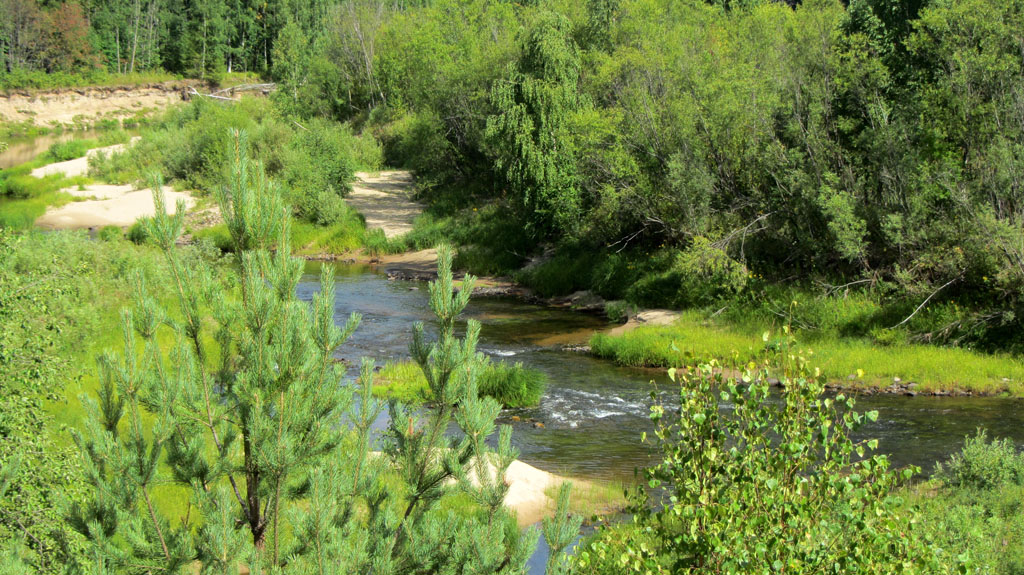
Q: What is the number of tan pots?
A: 0